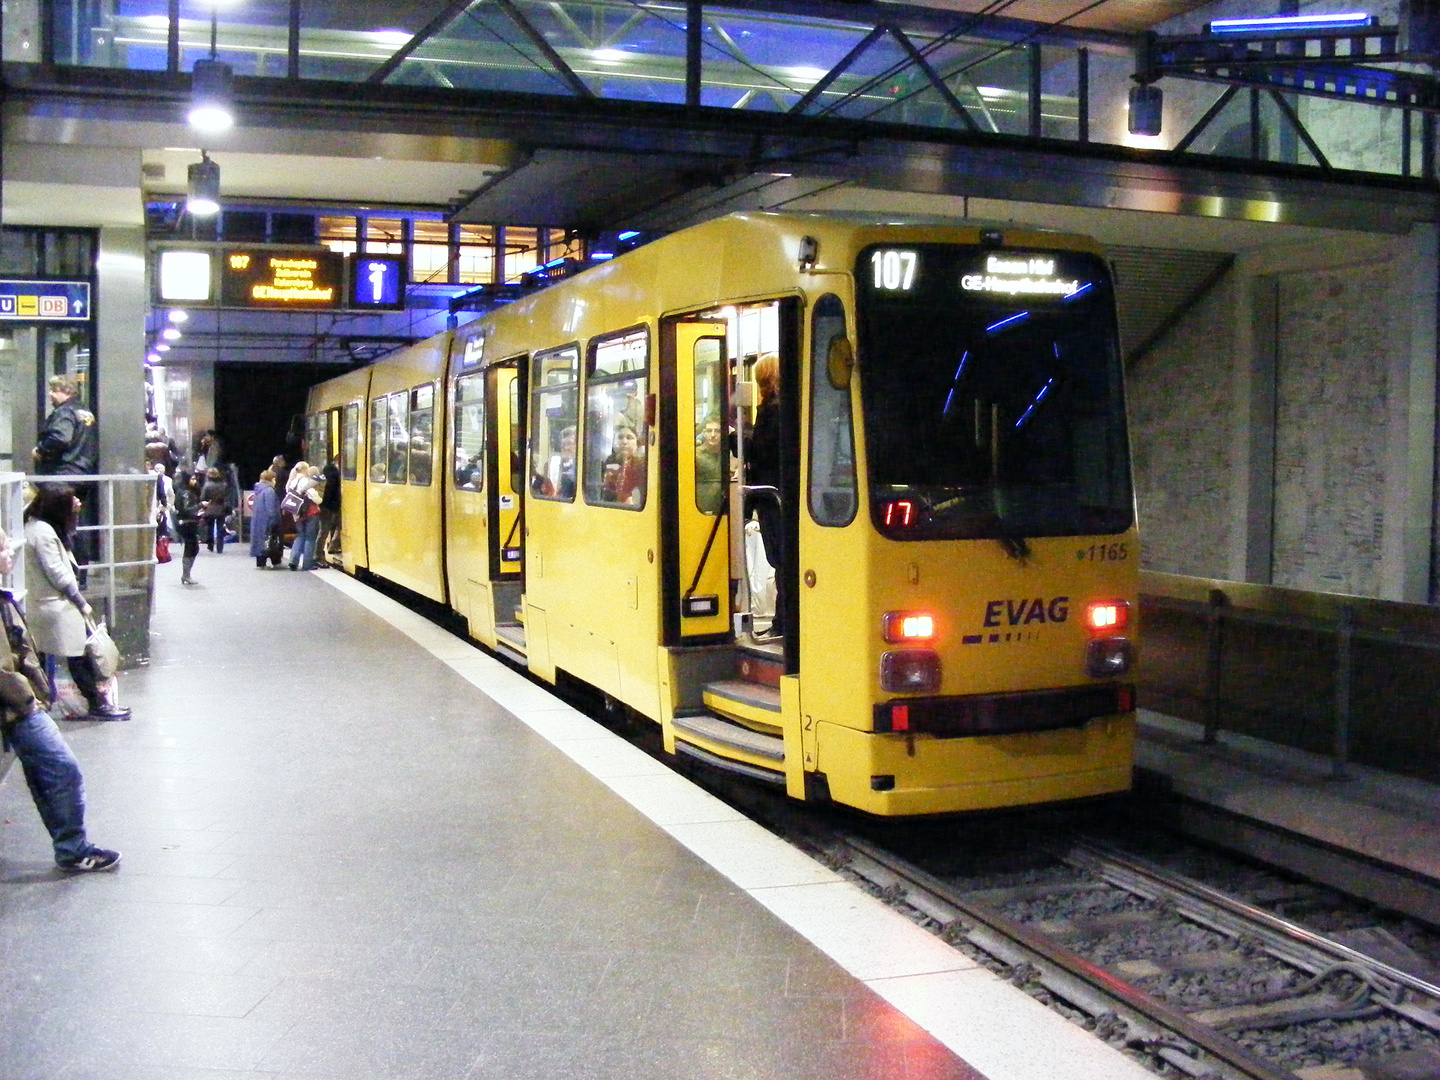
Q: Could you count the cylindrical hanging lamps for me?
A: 3